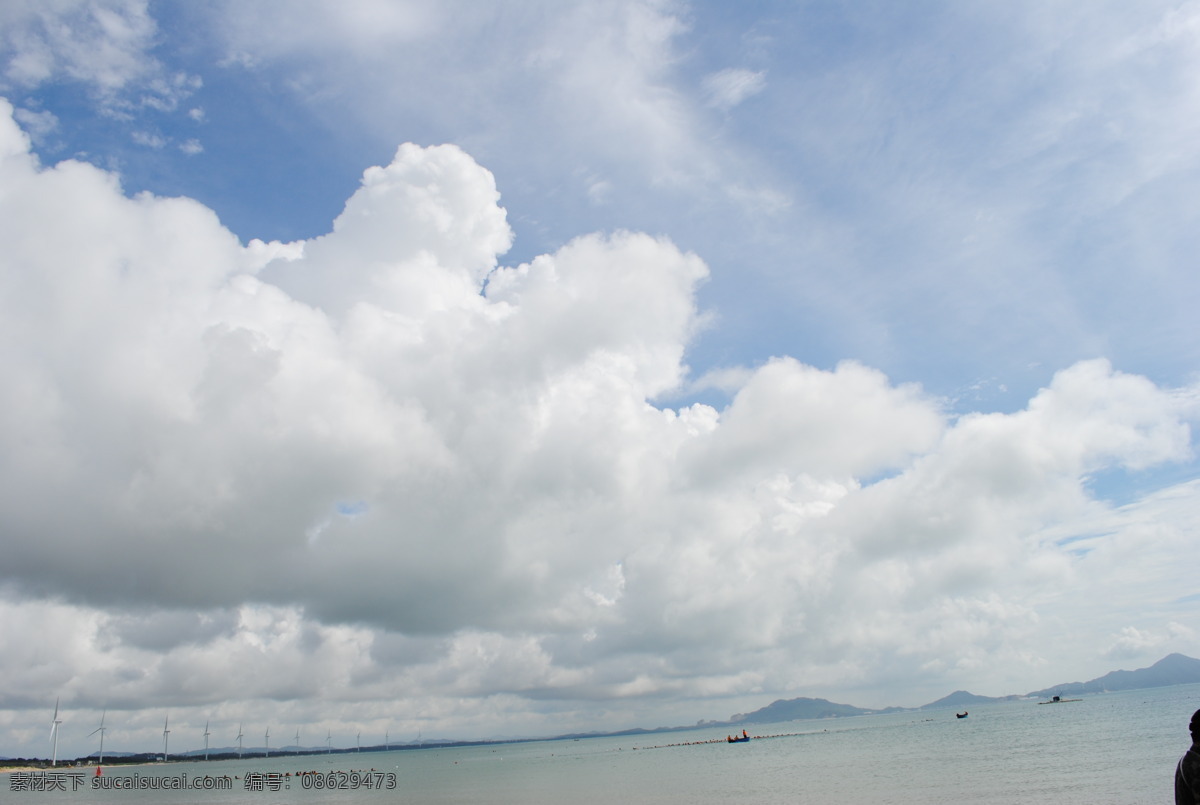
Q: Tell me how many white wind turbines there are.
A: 11